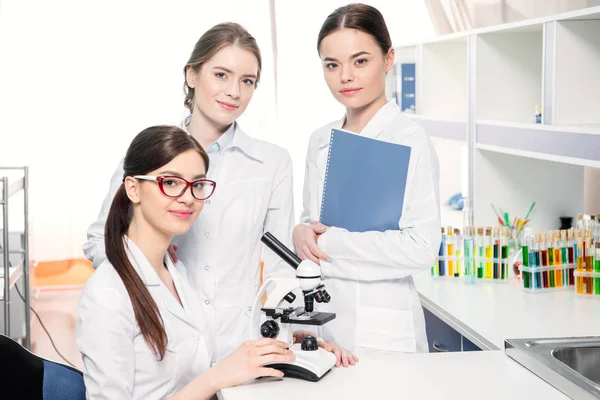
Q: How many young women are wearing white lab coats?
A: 3